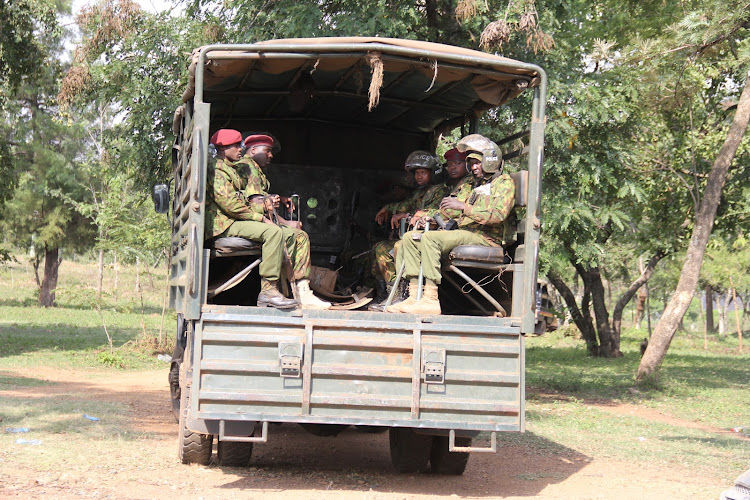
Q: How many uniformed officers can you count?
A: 5